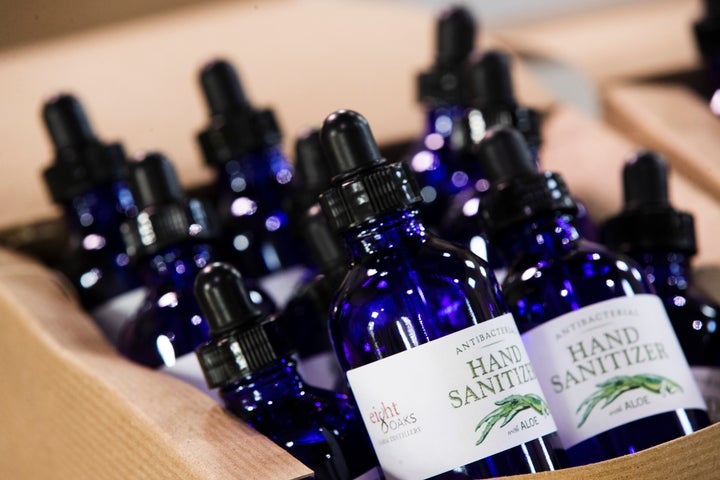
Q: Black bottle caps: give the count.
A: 12